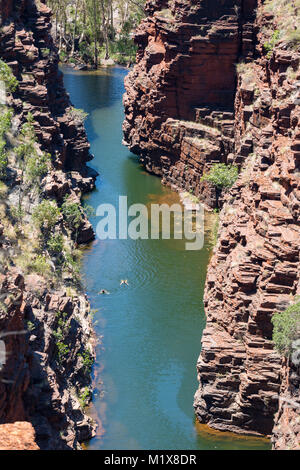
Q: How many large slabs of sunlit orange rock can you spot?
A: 1